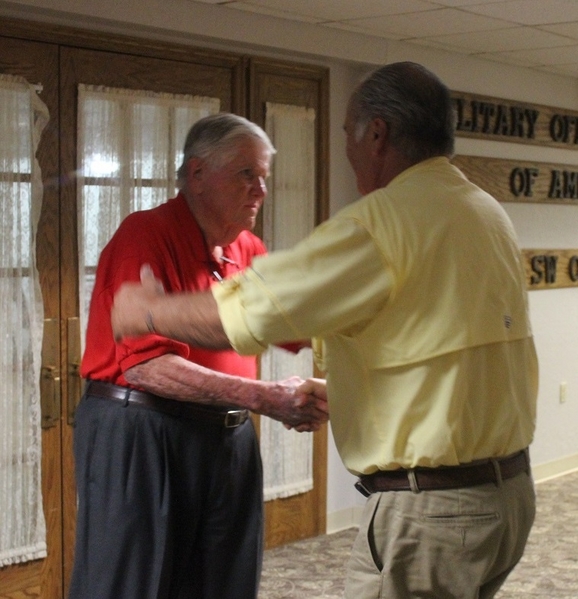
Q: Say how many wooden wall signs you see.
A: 3